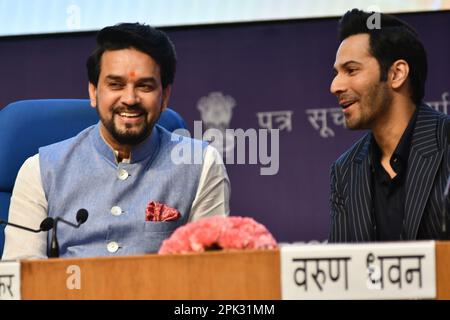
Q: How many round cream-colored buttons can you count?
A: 3